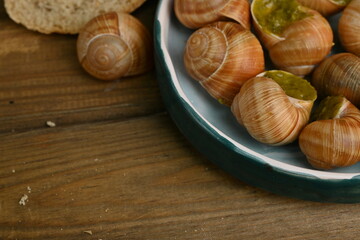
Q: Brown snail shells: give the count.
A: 9